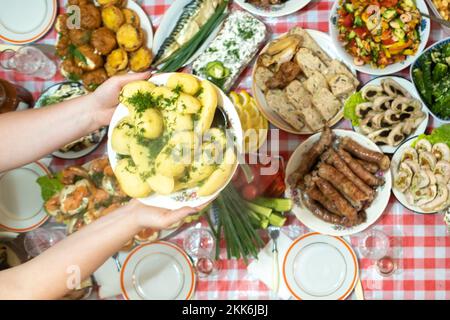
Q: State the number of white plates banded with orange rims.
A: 4